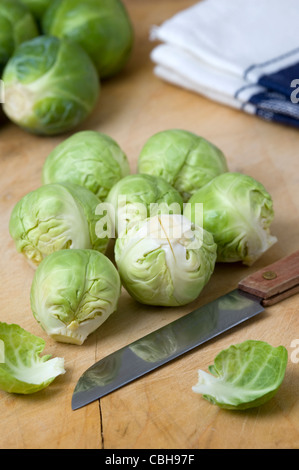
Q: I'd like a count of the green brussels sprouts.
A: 11